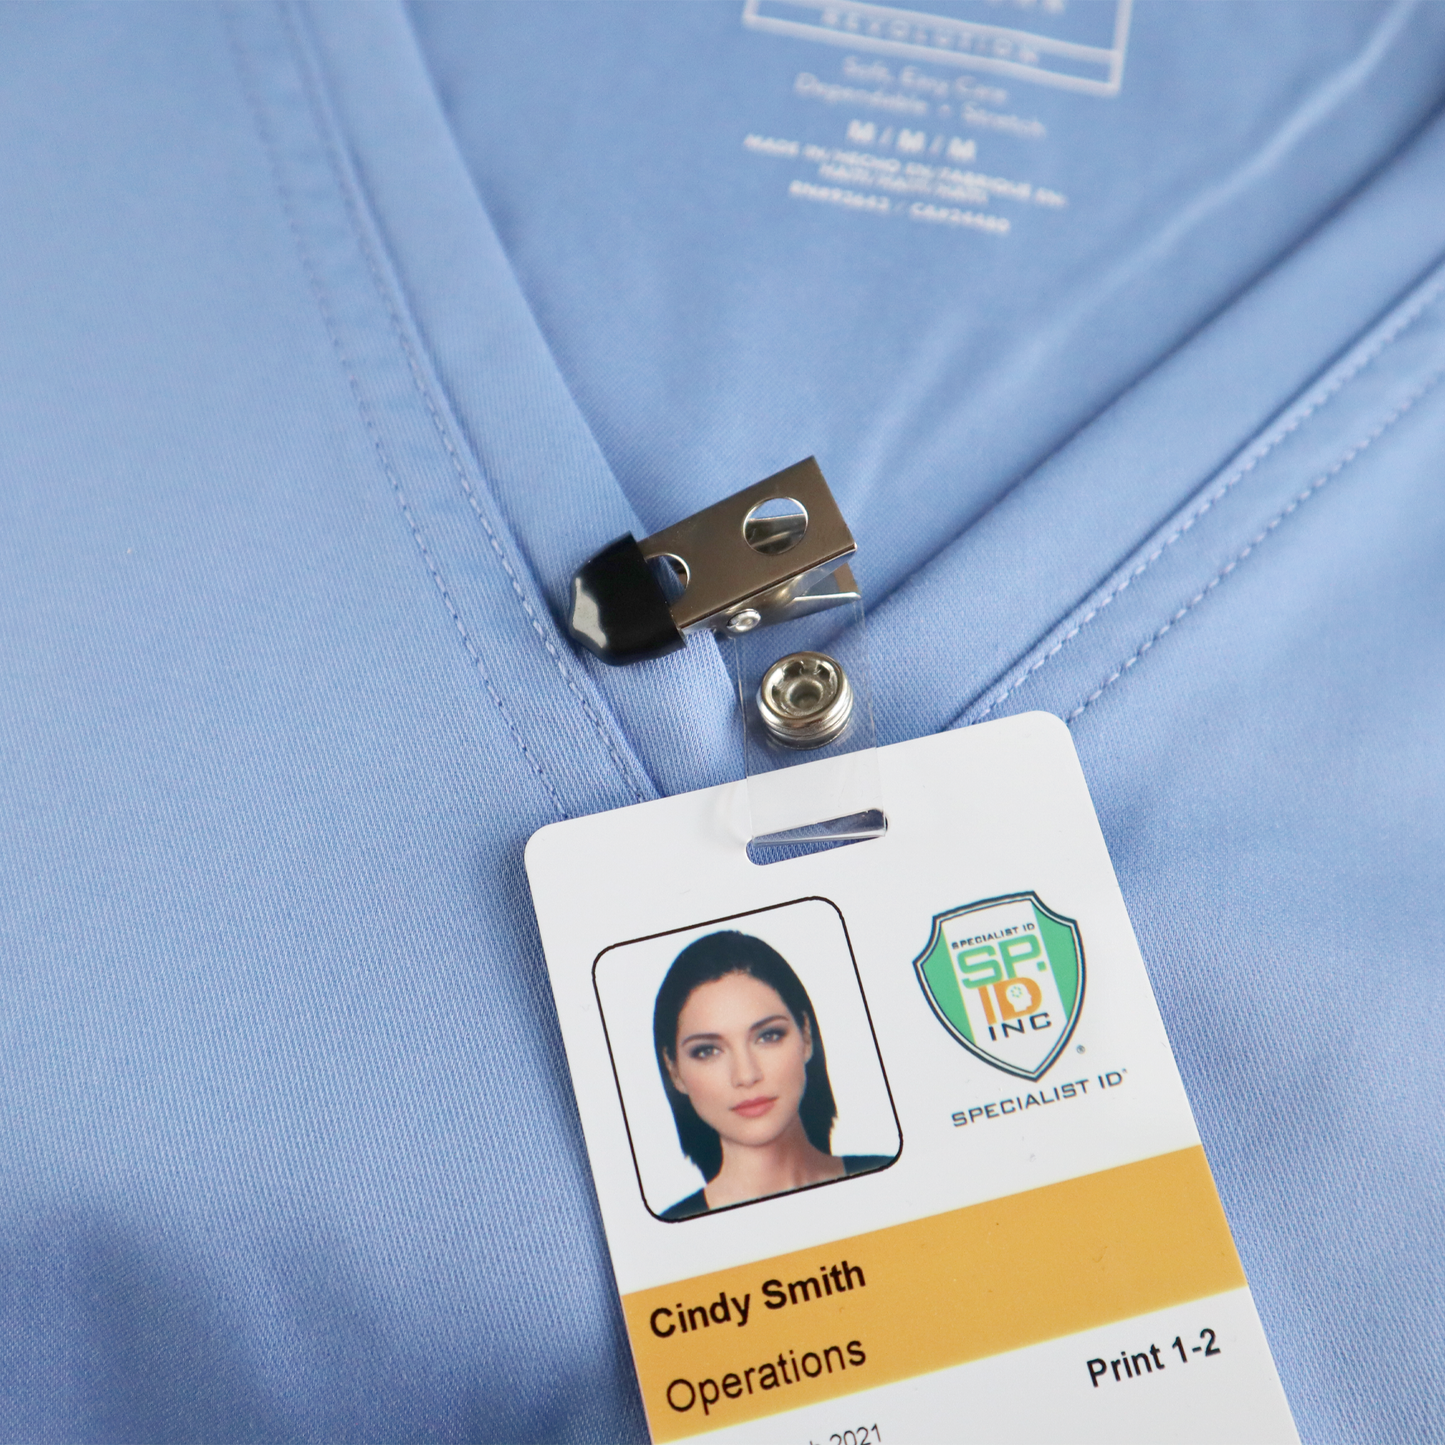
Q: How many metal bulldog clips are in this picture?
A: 1